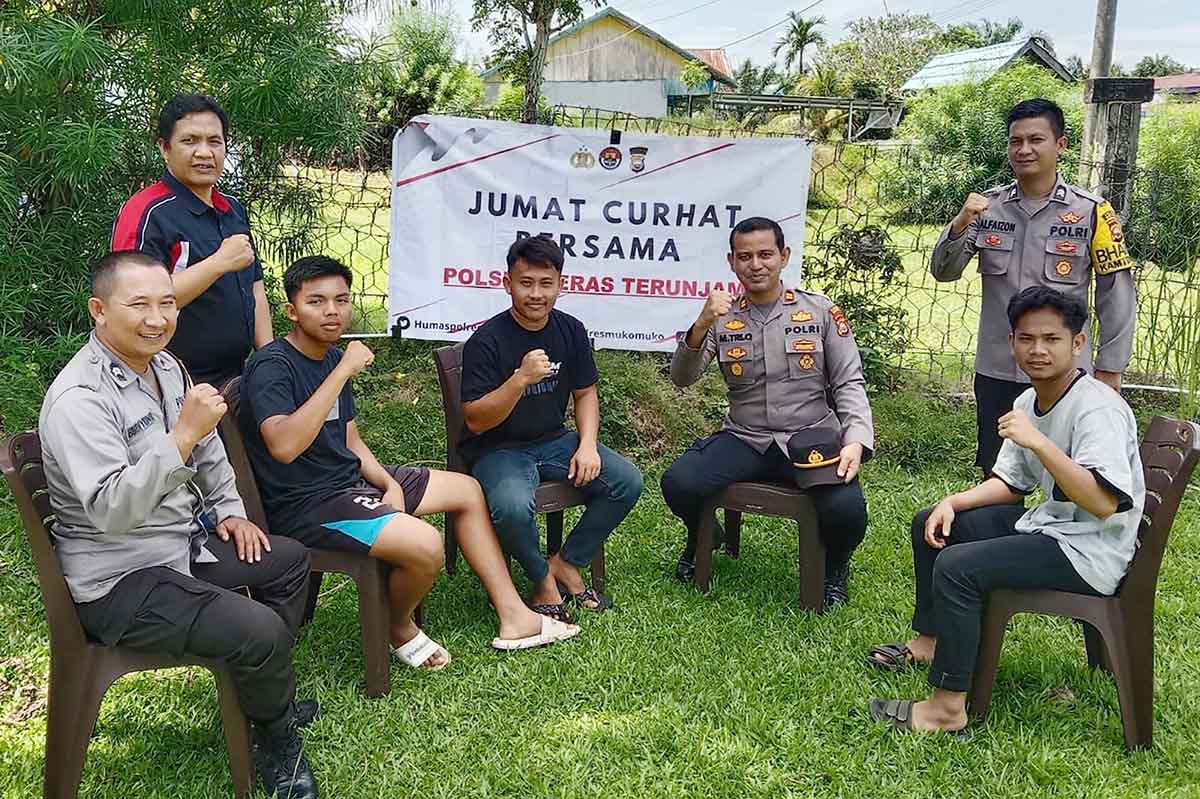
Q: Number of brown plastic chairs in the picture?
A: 5